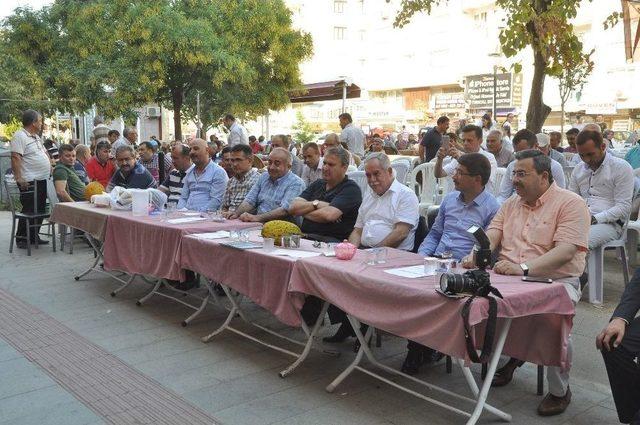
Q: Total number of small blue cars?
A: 0